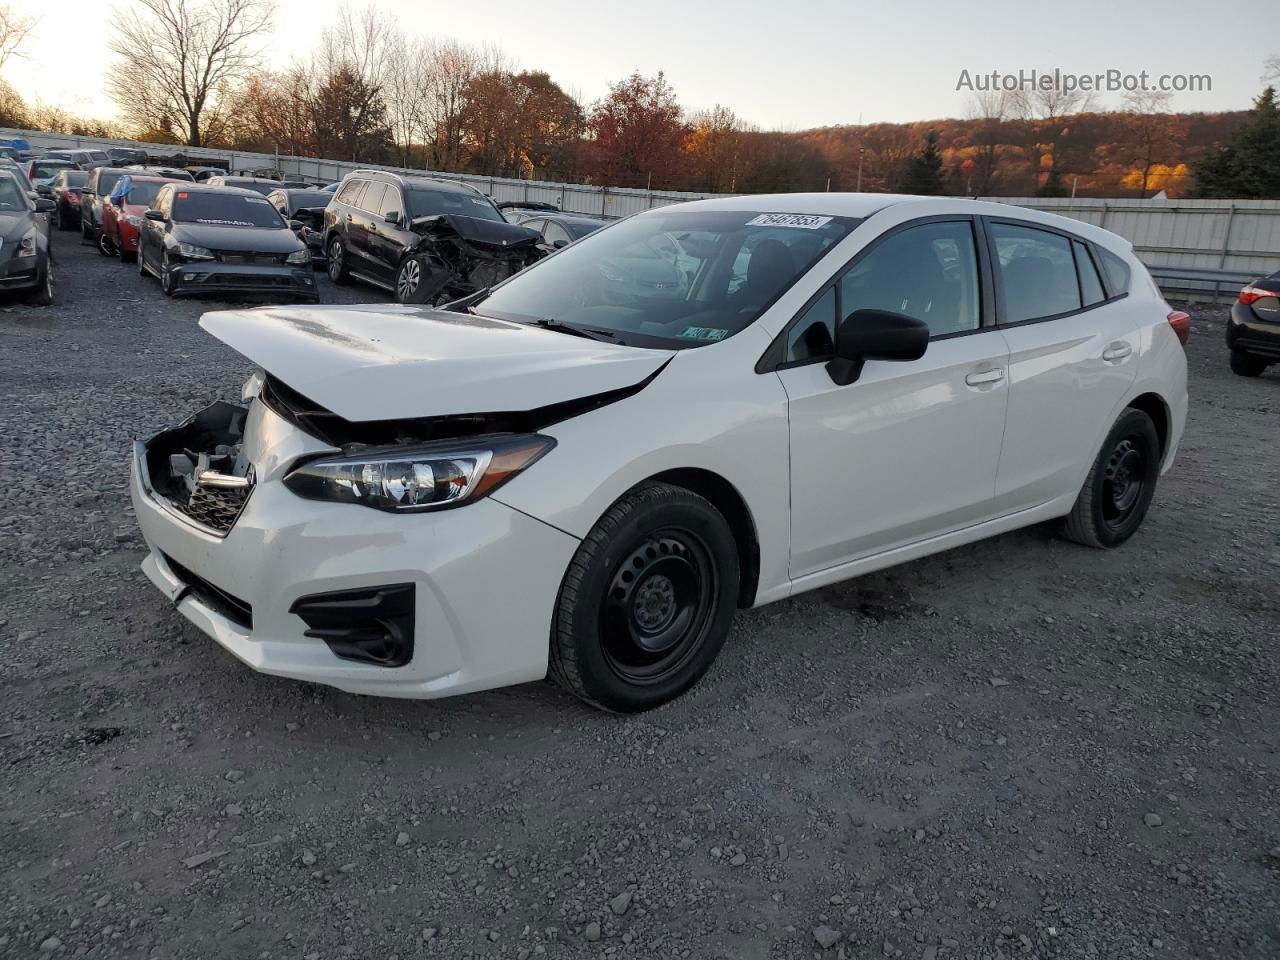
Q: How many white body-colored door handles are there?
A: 2